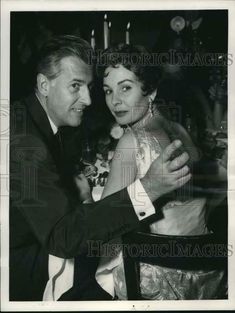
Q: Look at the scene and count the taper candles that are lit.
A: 4